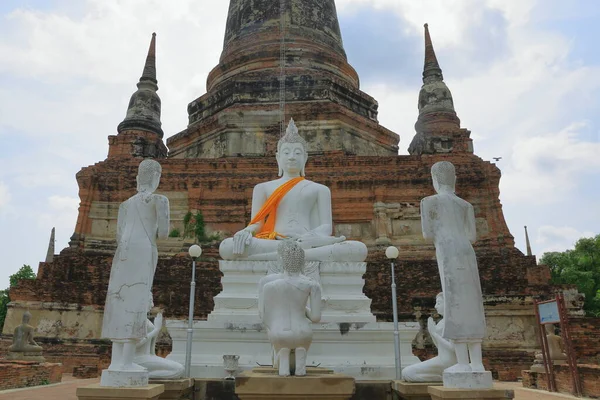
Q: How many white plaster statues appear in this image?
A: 6